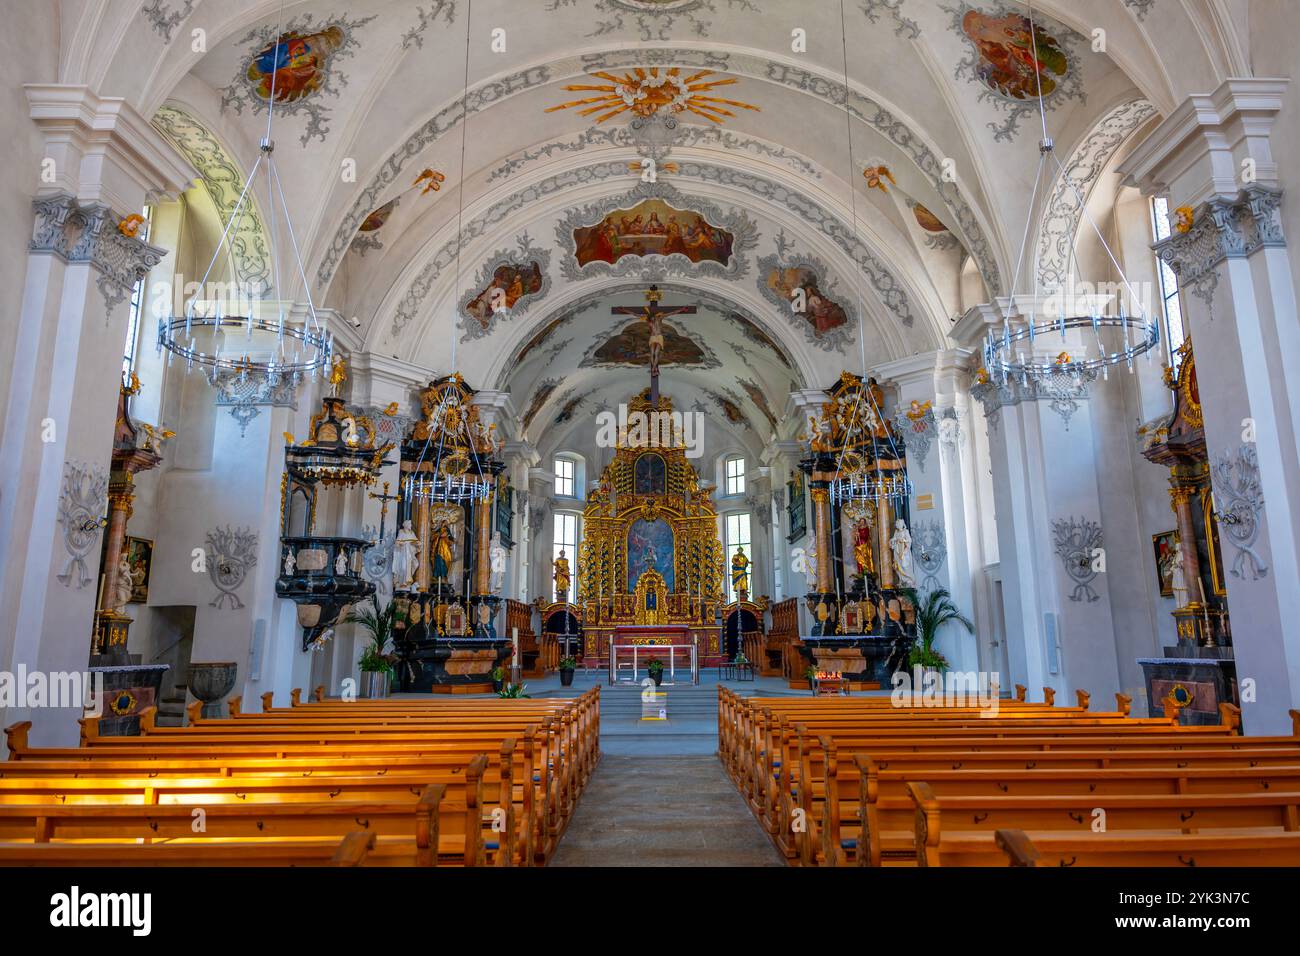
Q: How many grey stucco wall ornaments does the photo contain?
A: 6